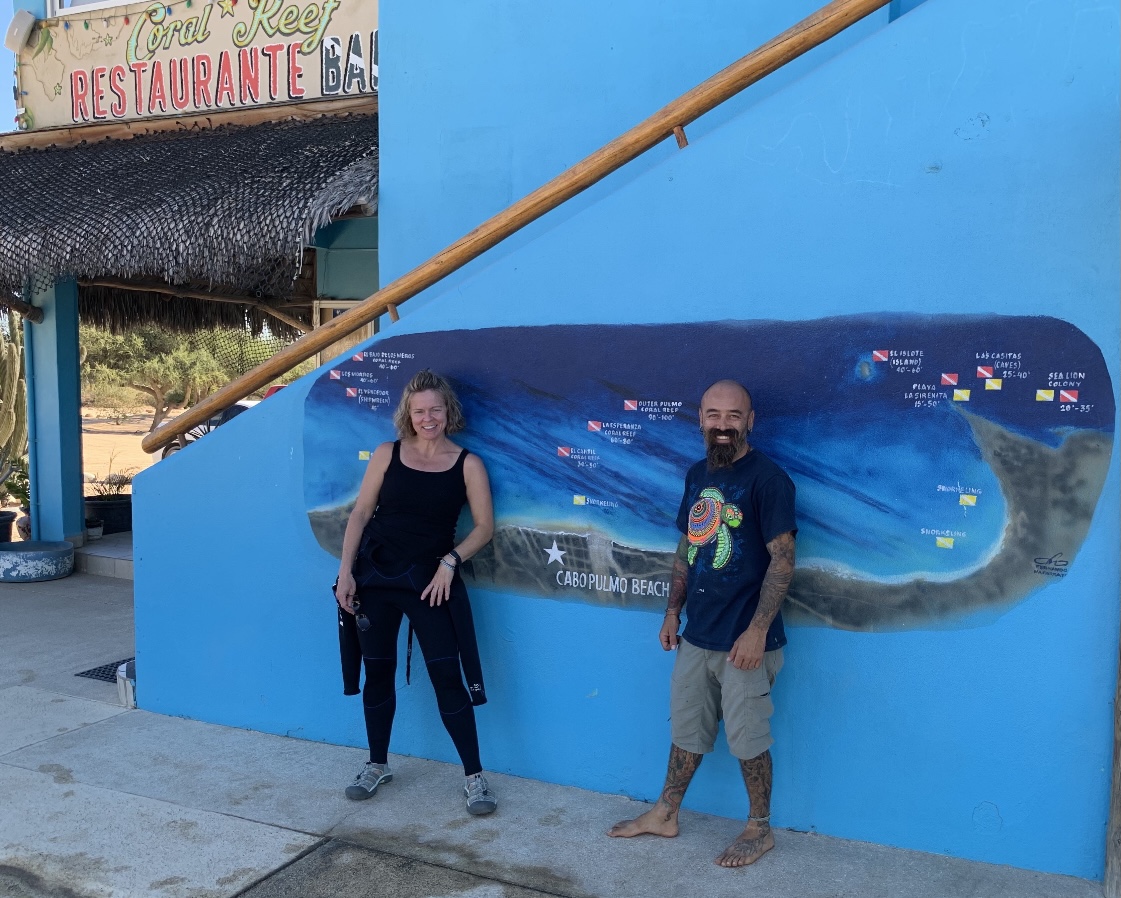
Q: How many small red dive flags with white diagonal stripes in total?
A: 10